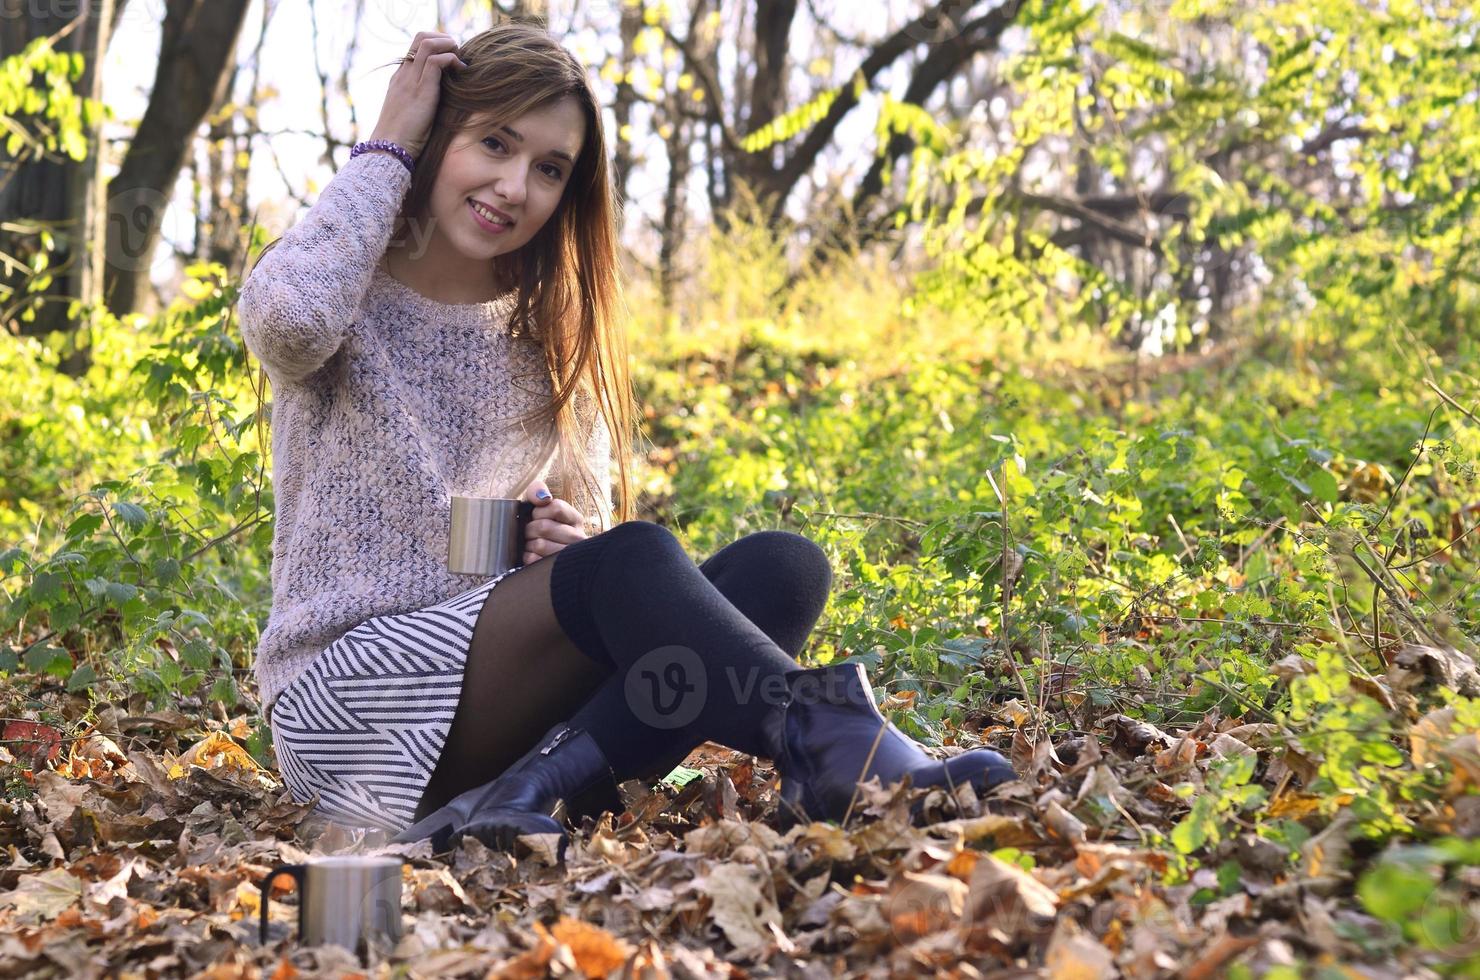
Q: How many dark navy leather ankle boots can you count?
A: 2